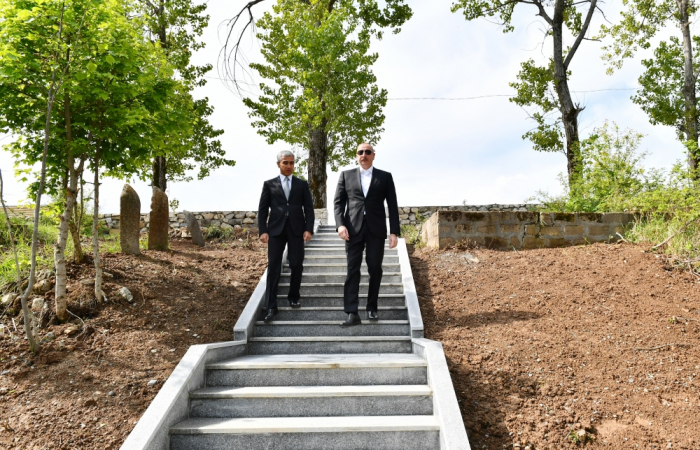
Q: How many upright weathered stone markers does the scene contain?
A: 3